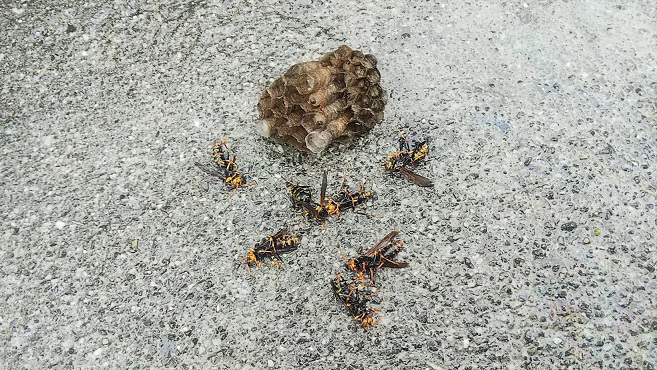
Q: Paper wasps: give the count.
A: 7